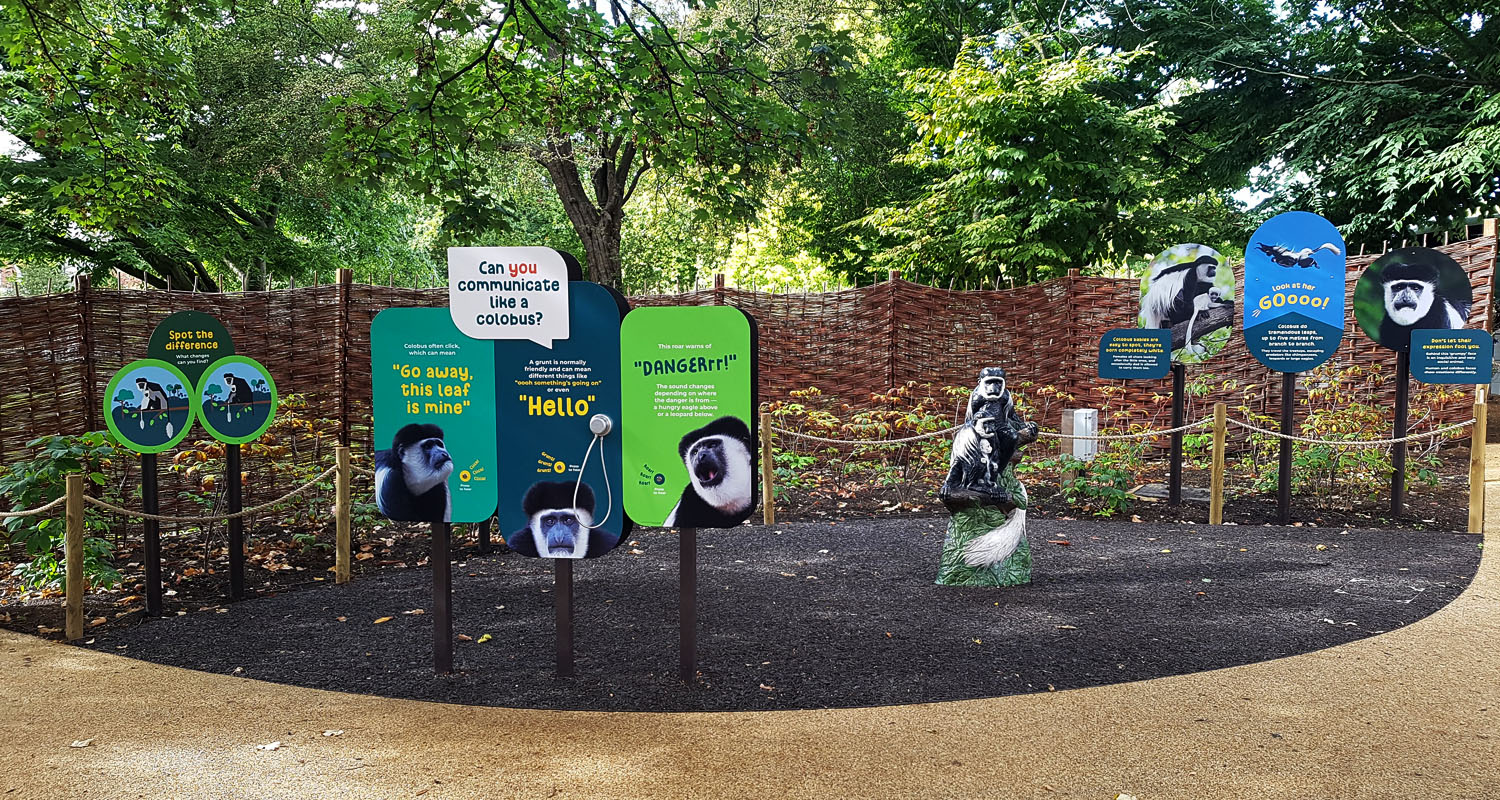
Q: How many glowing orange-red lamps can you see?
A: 0